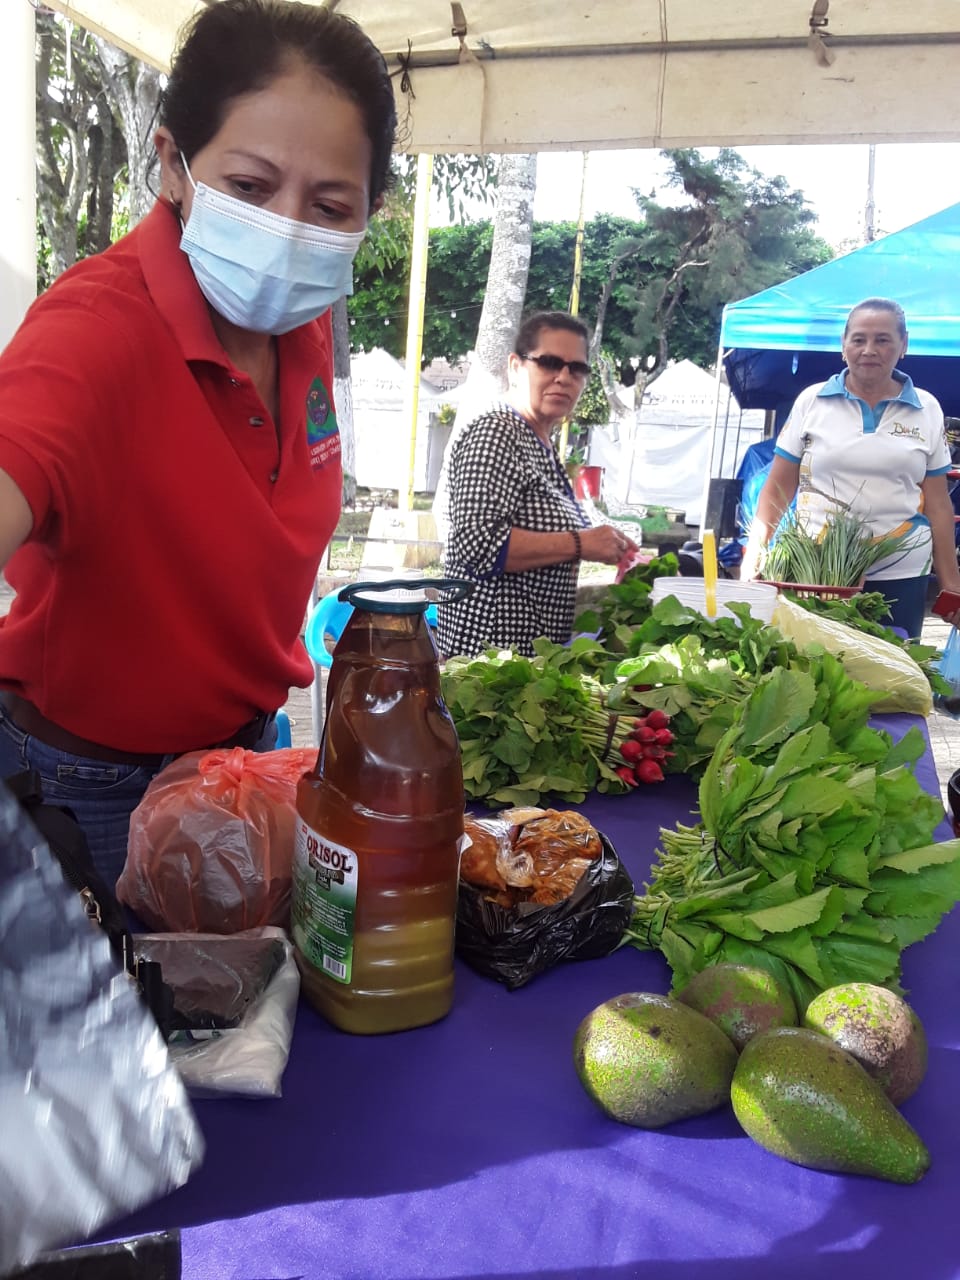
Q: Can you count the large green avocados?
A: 4